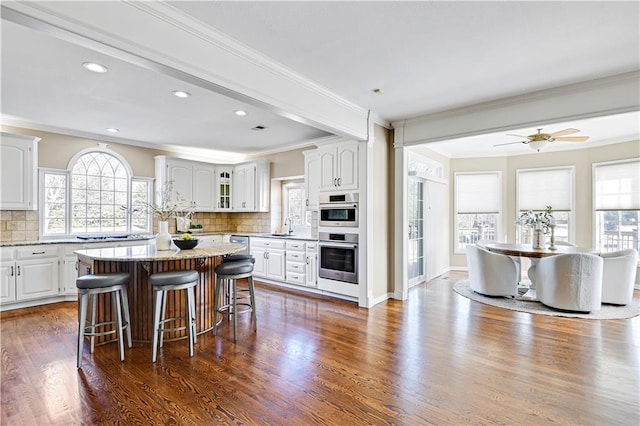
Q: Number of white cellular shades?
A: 3